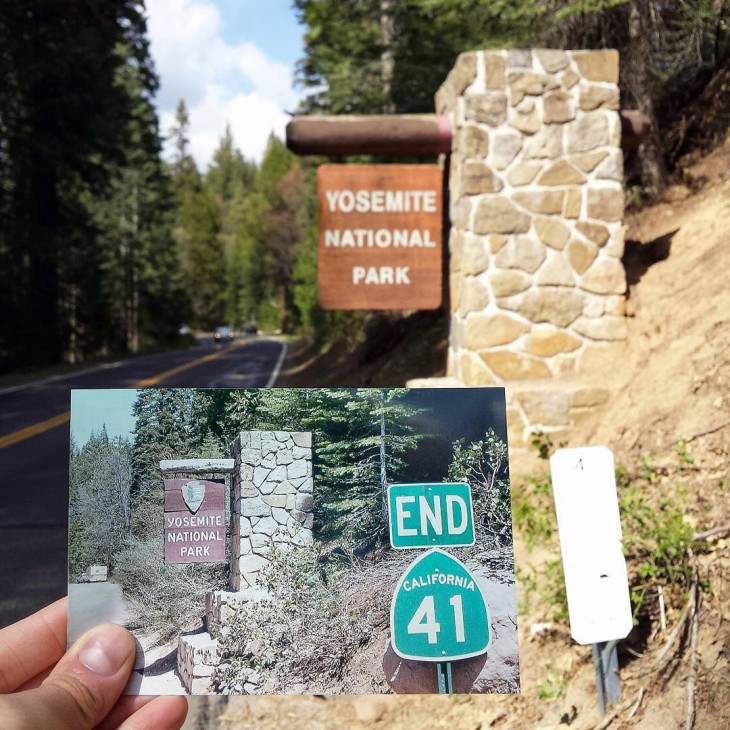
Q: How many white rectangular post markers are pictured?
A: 1